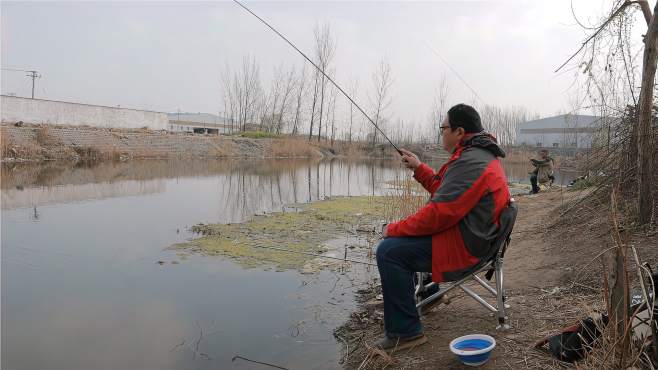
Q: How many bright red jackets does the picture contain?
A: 1